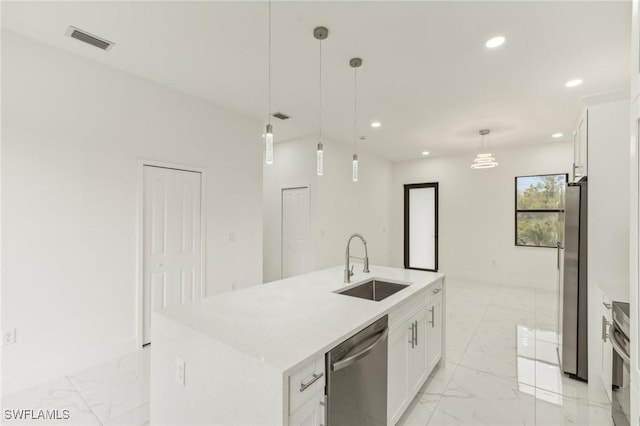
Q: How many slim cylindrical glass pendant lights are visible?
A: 3